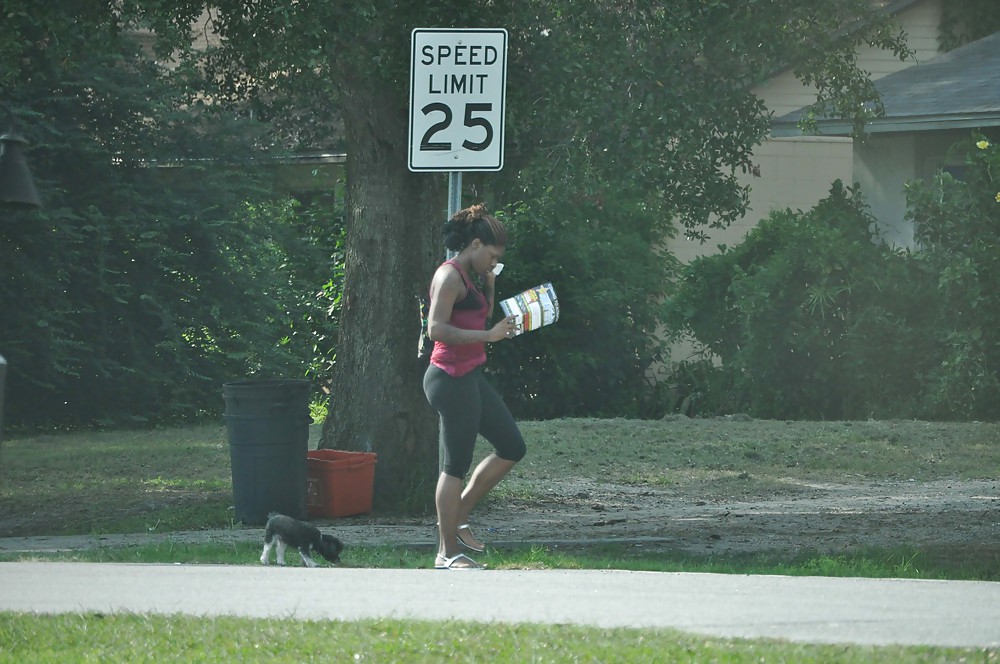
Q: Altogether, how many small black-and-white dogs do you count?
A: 1